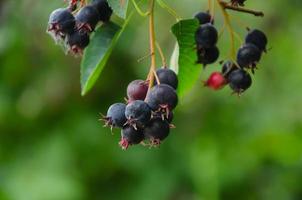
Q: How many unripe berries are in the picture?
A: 2